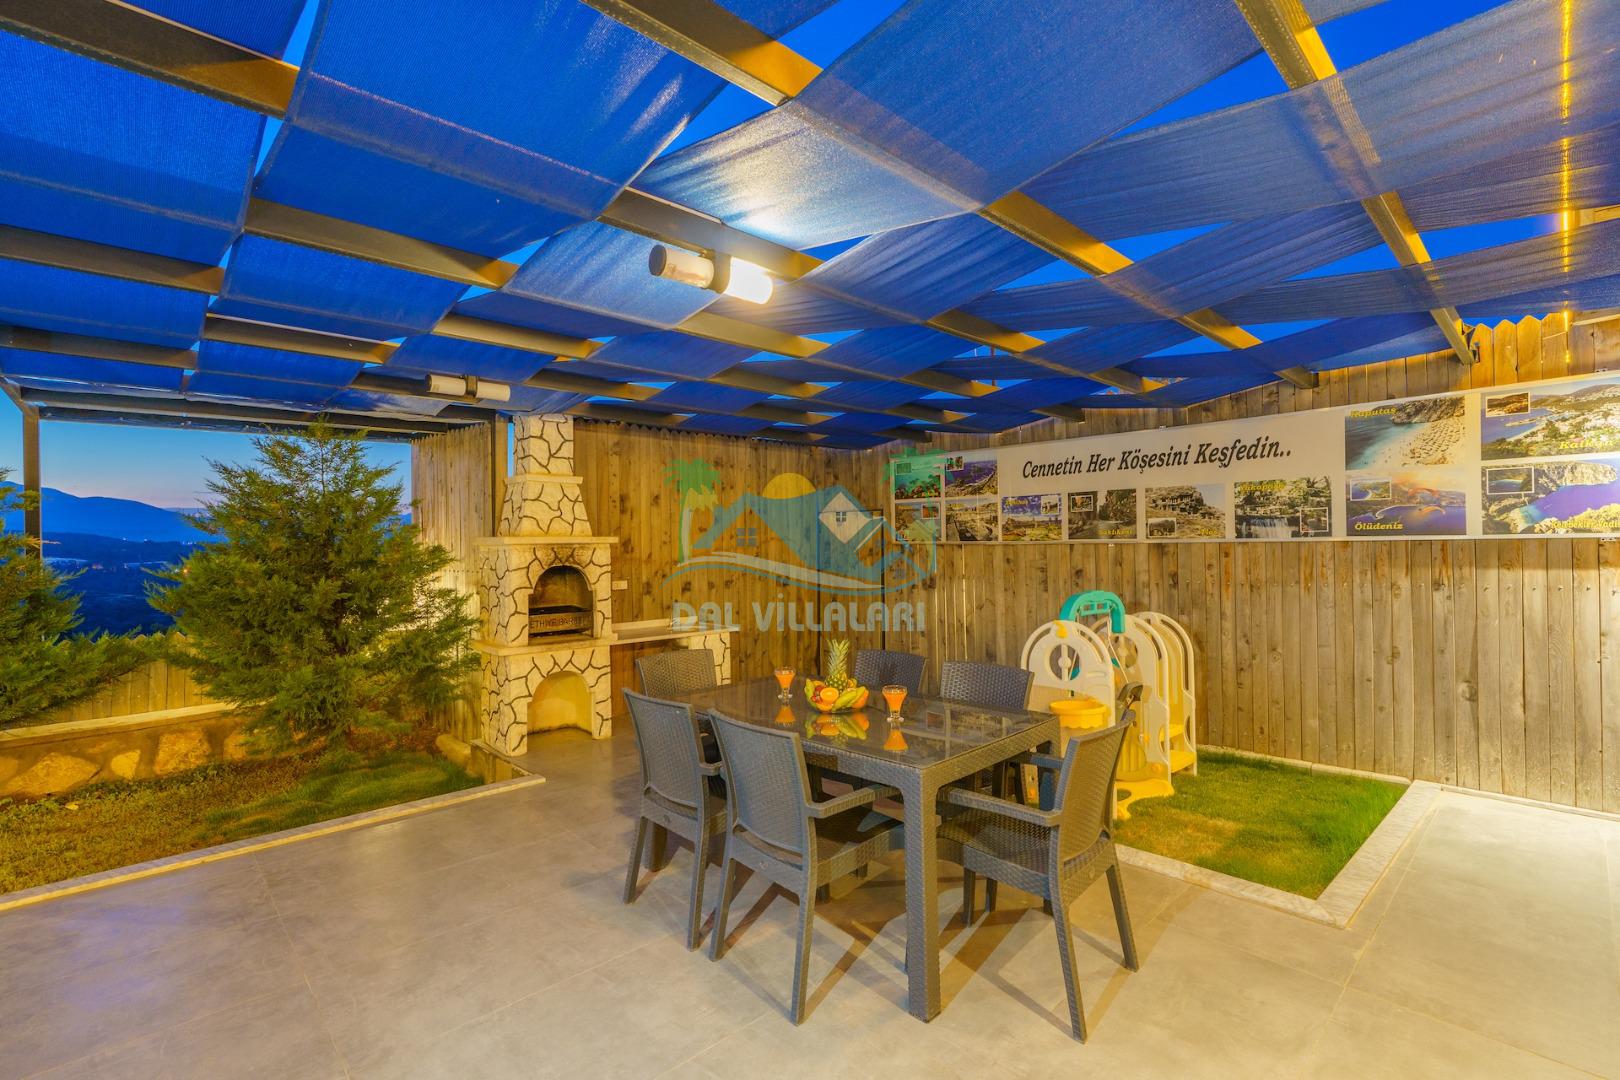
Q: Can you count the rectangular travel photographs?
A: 12